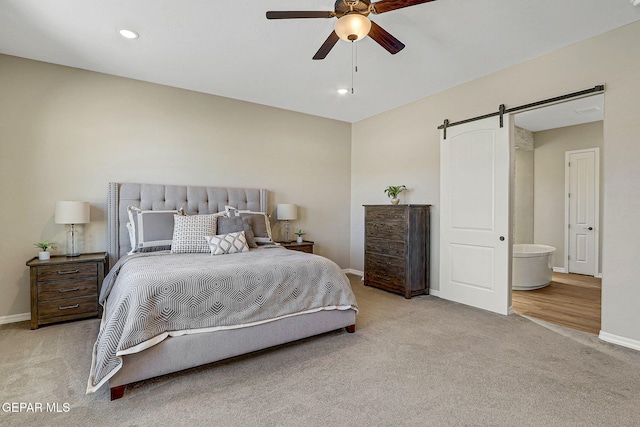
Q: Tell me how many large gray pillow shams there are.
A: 2